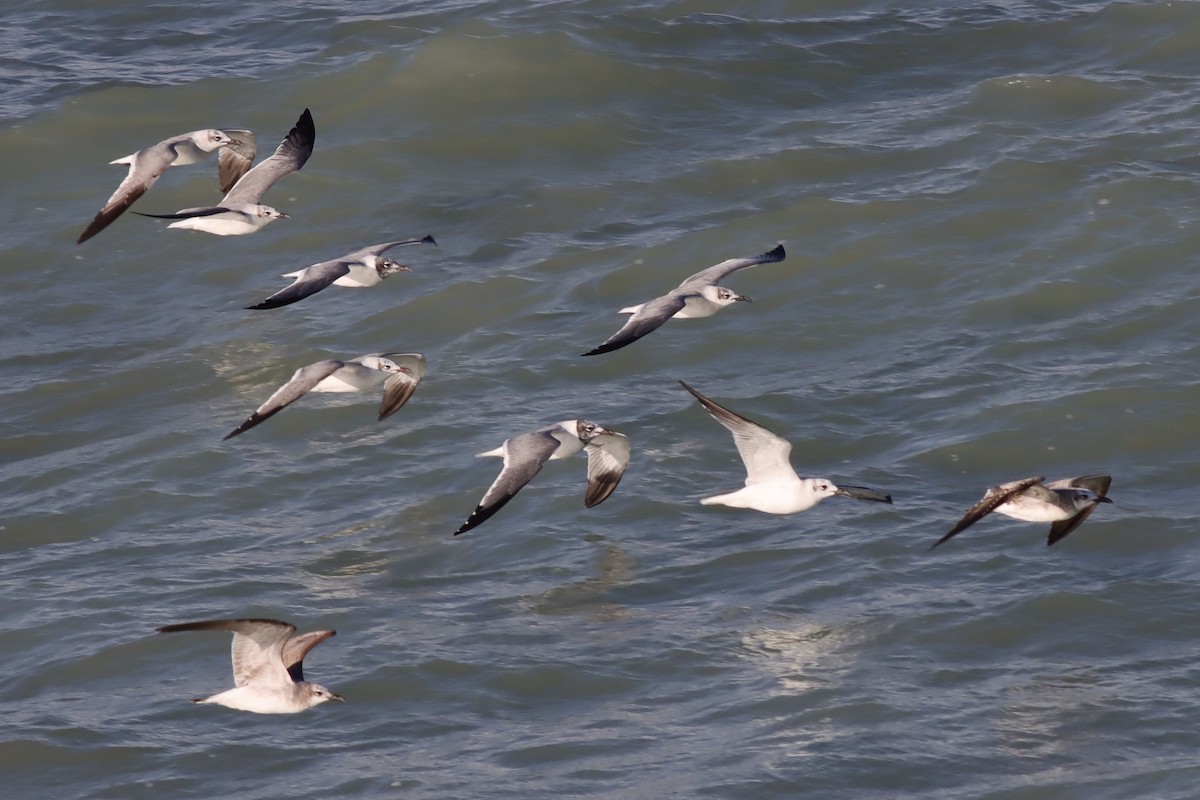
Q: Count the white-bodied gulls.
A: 9